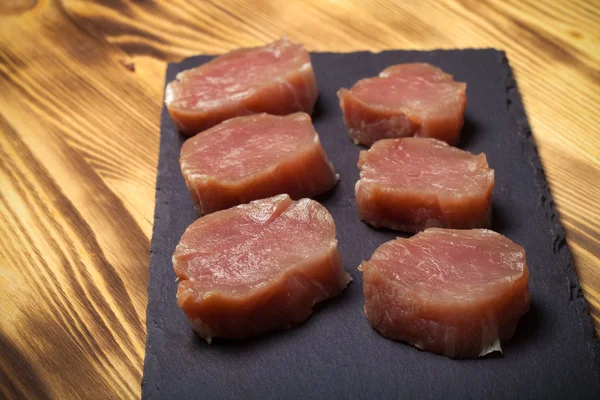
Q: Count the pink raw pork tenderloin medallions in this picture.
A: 6